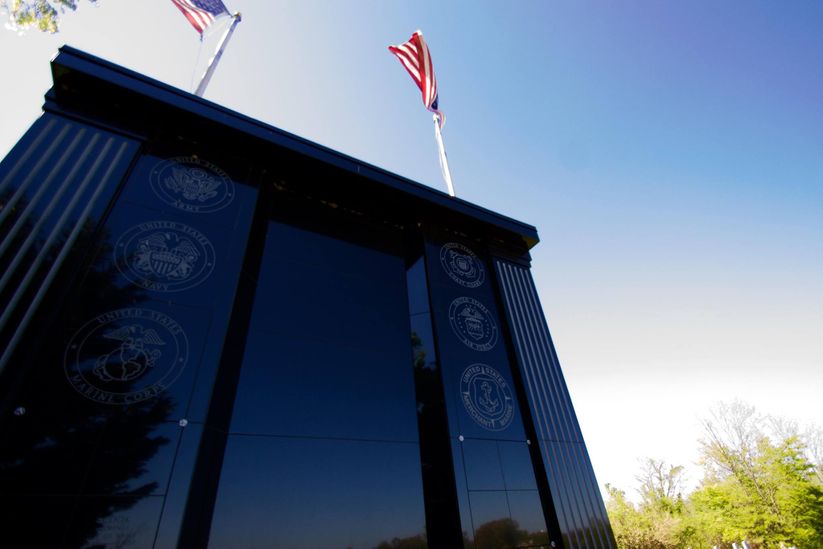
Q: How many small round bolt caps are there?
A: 5